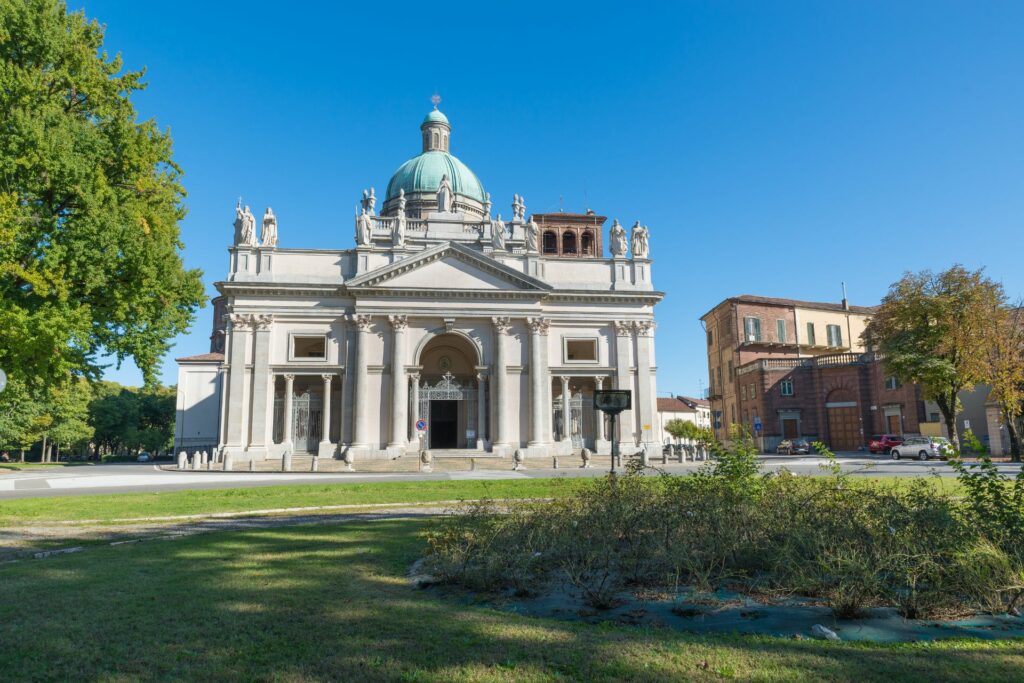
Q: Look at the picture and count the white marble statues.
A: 9